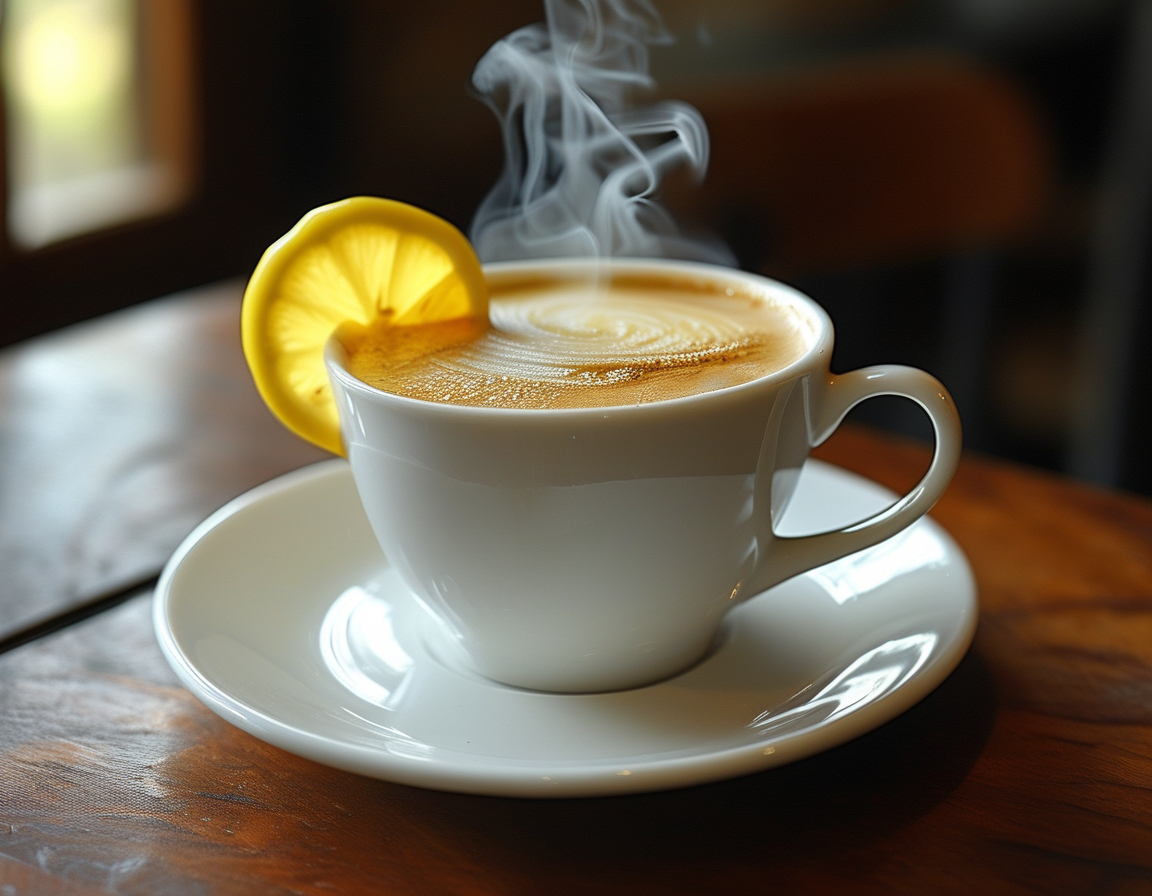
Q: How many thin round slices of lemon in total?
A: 1